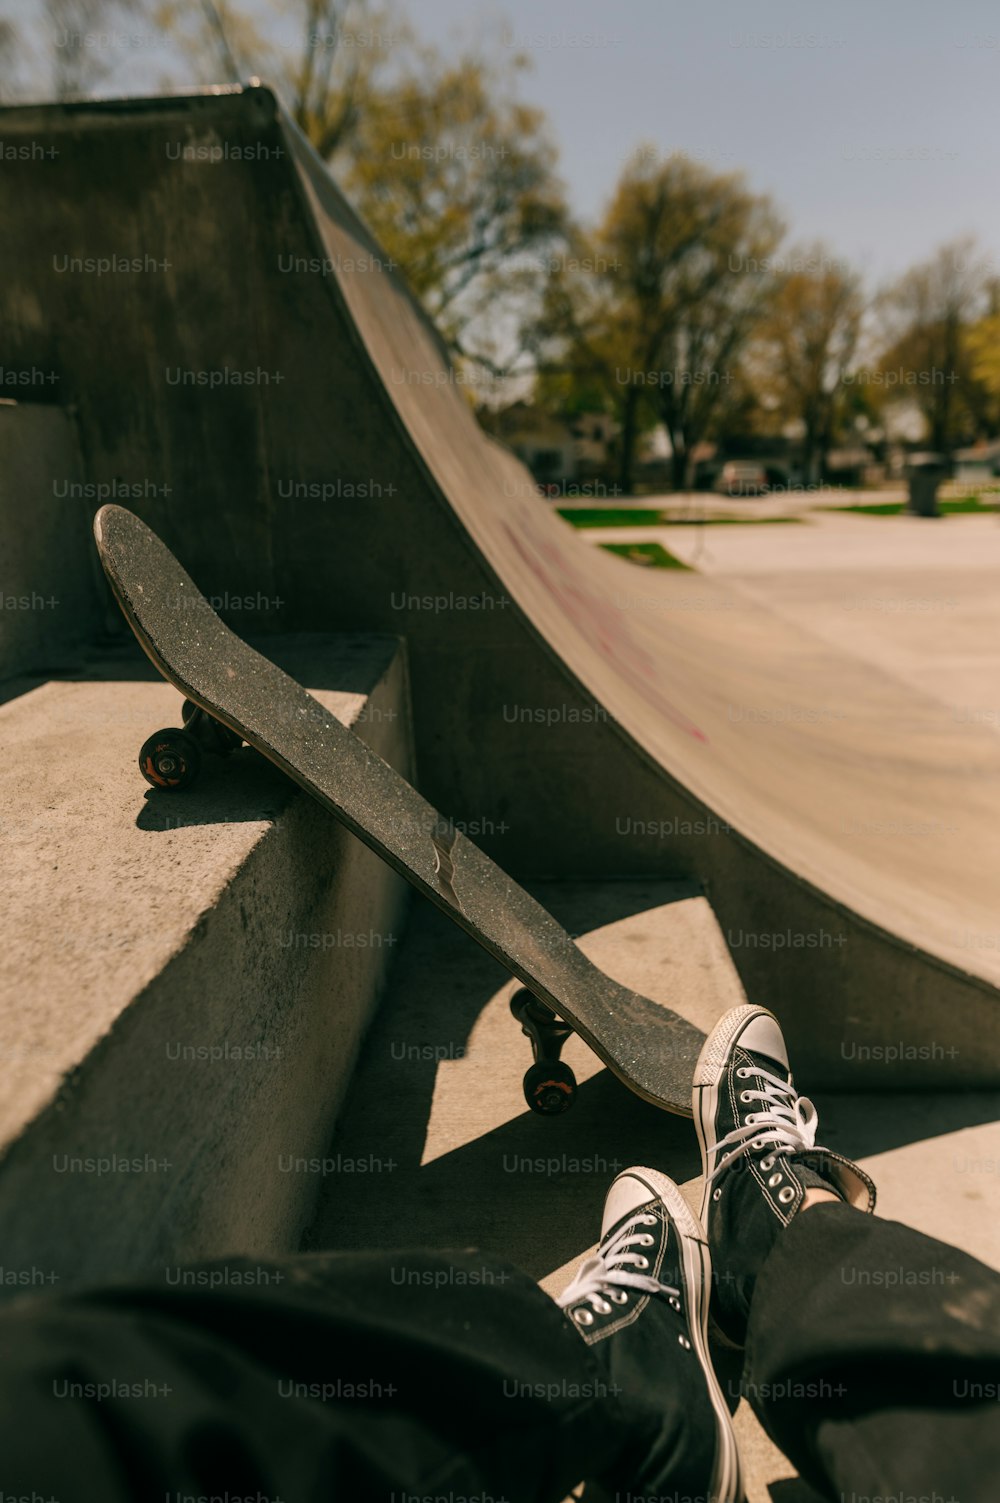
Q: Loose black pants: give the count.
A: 1